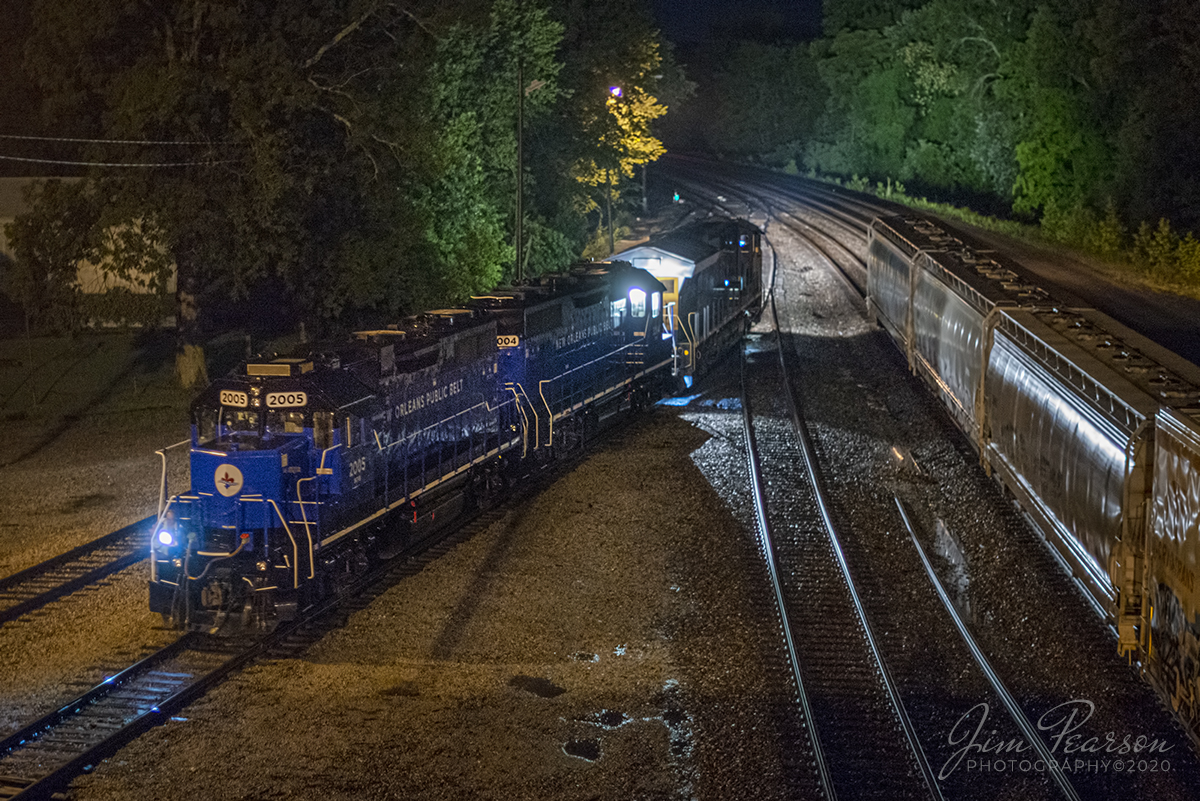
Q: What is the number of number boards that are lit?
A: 3